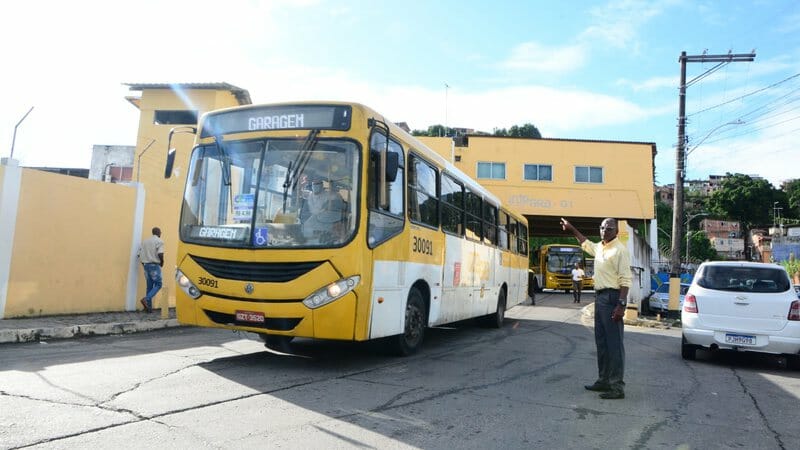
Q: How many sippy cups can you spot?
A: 0